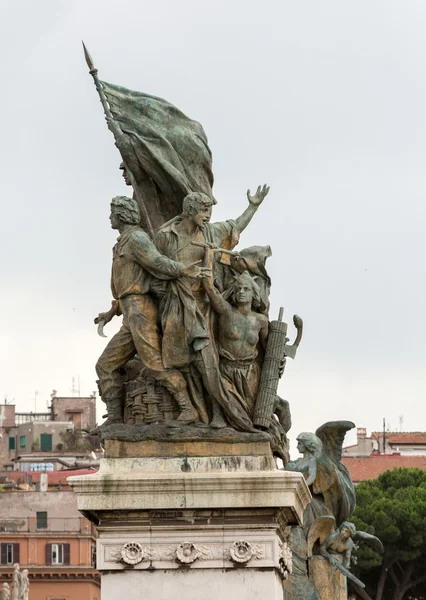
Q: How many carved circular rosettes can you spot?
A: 3